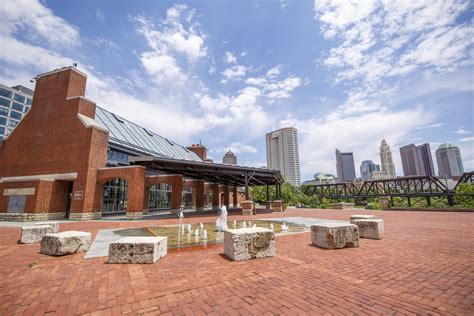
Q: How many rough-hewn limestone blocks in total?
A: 8